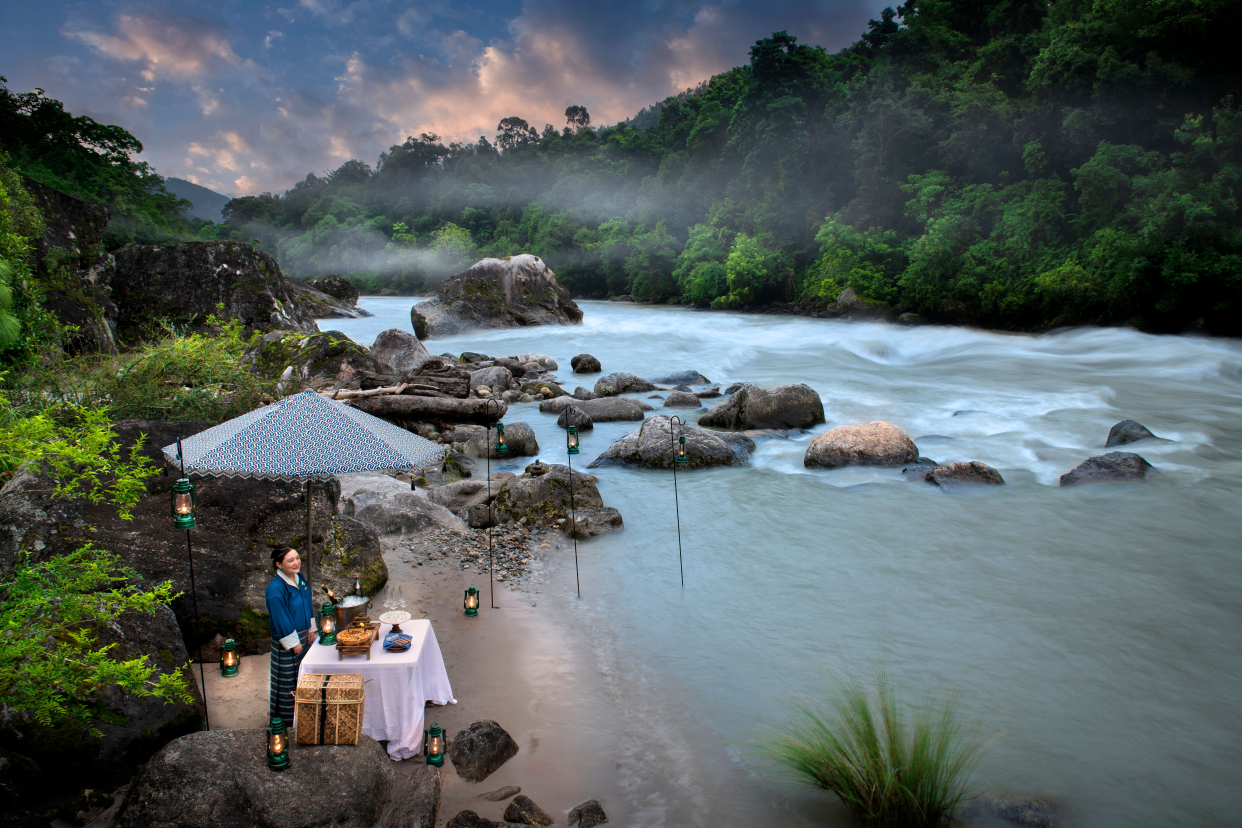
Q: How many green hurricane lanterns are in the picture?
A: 9